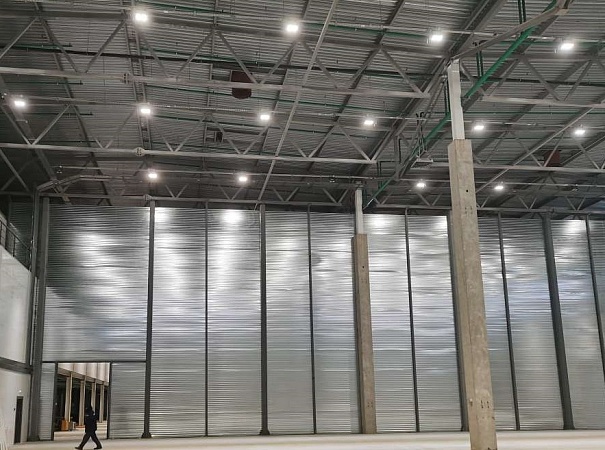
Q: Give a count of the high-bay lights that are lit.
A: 14